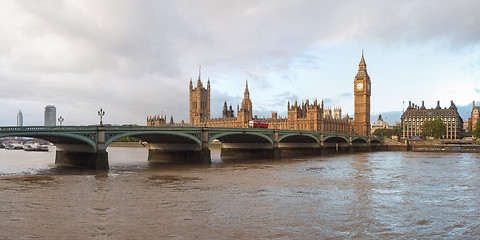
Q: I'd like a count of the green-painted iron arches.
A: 7